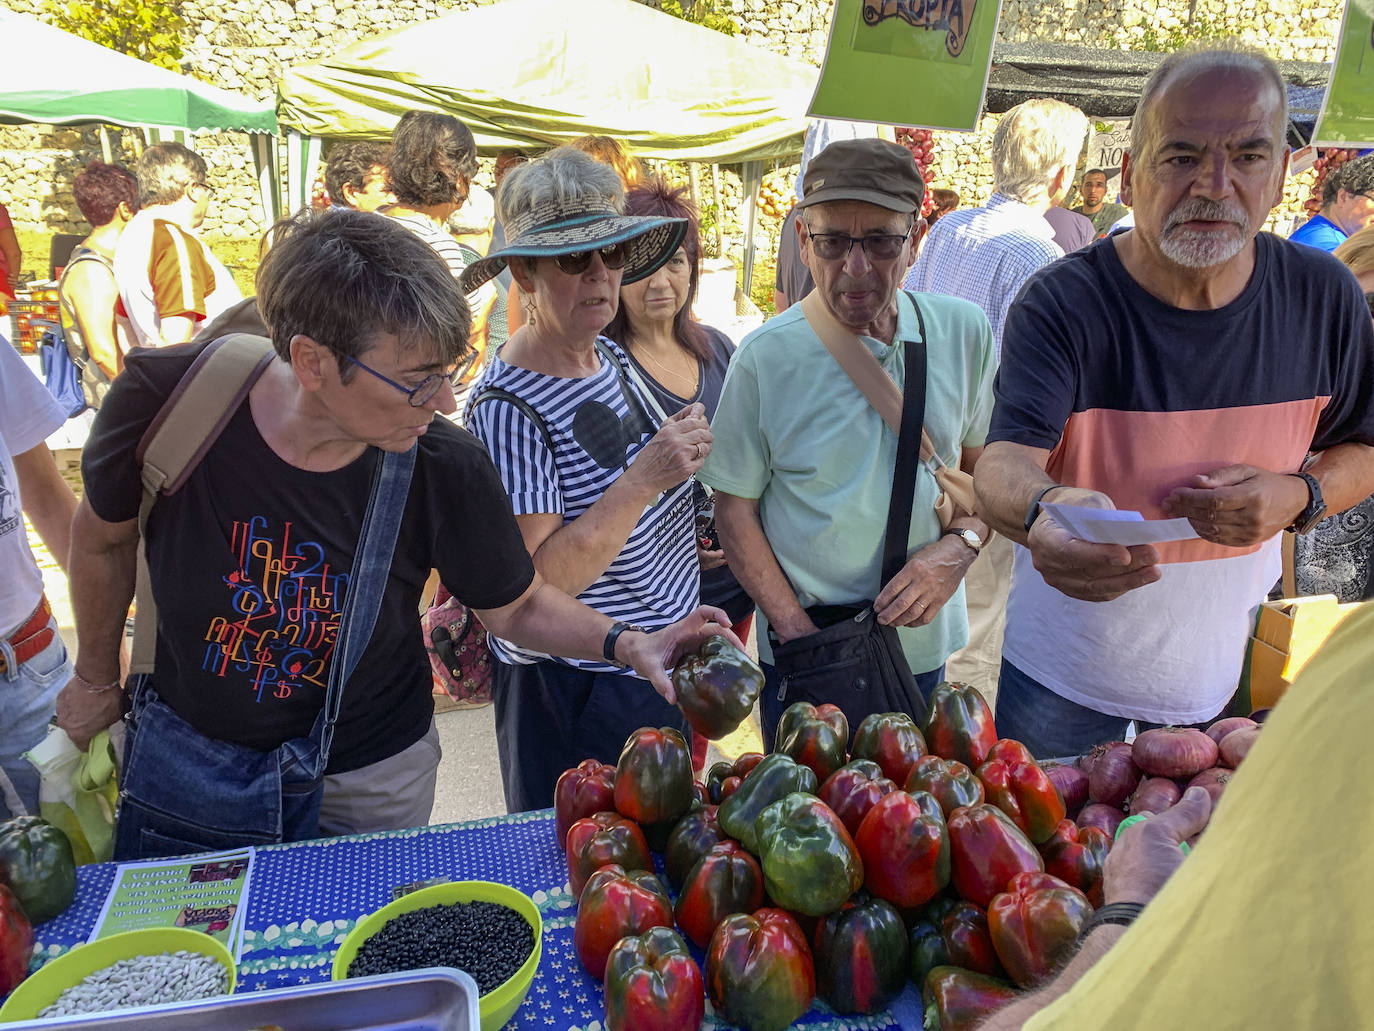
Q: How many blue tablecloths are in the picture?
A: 1